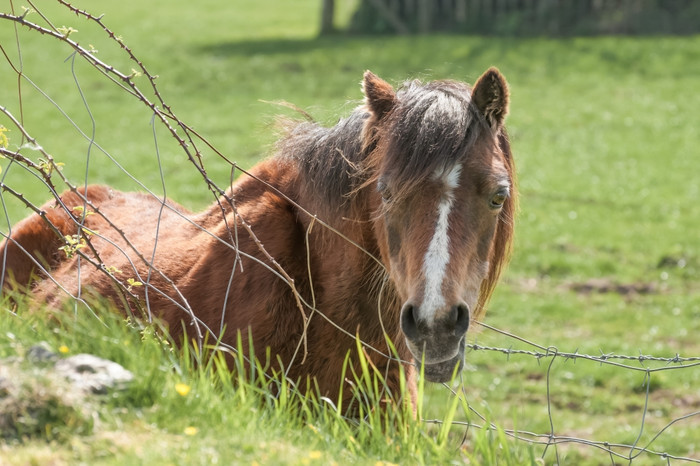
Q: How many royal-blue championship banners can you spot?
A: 0